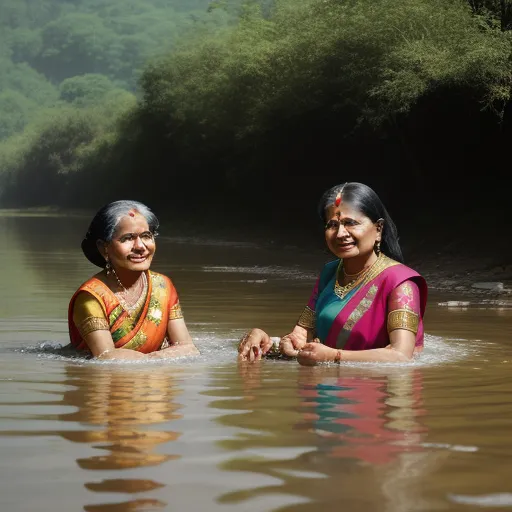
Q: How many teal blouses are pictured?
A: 1